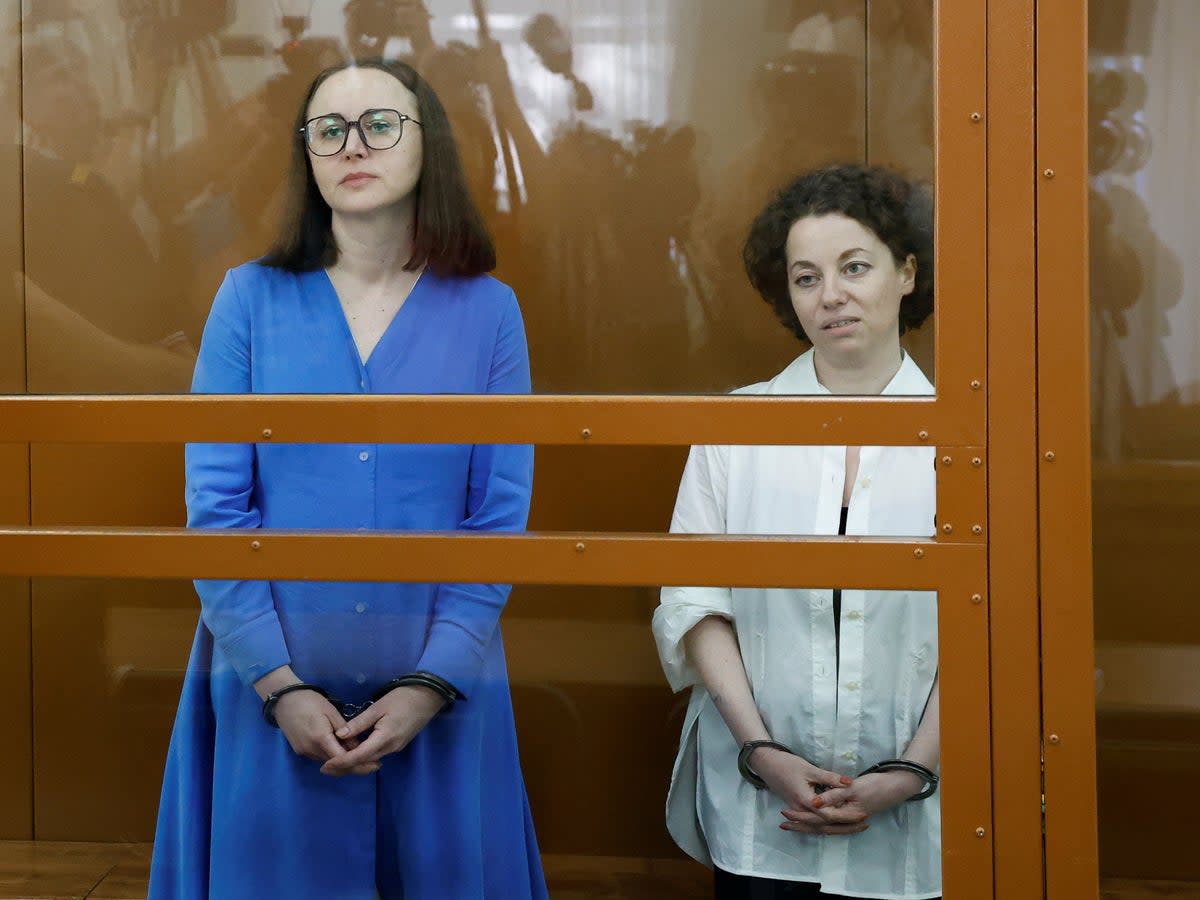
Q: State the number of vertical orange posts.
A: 3